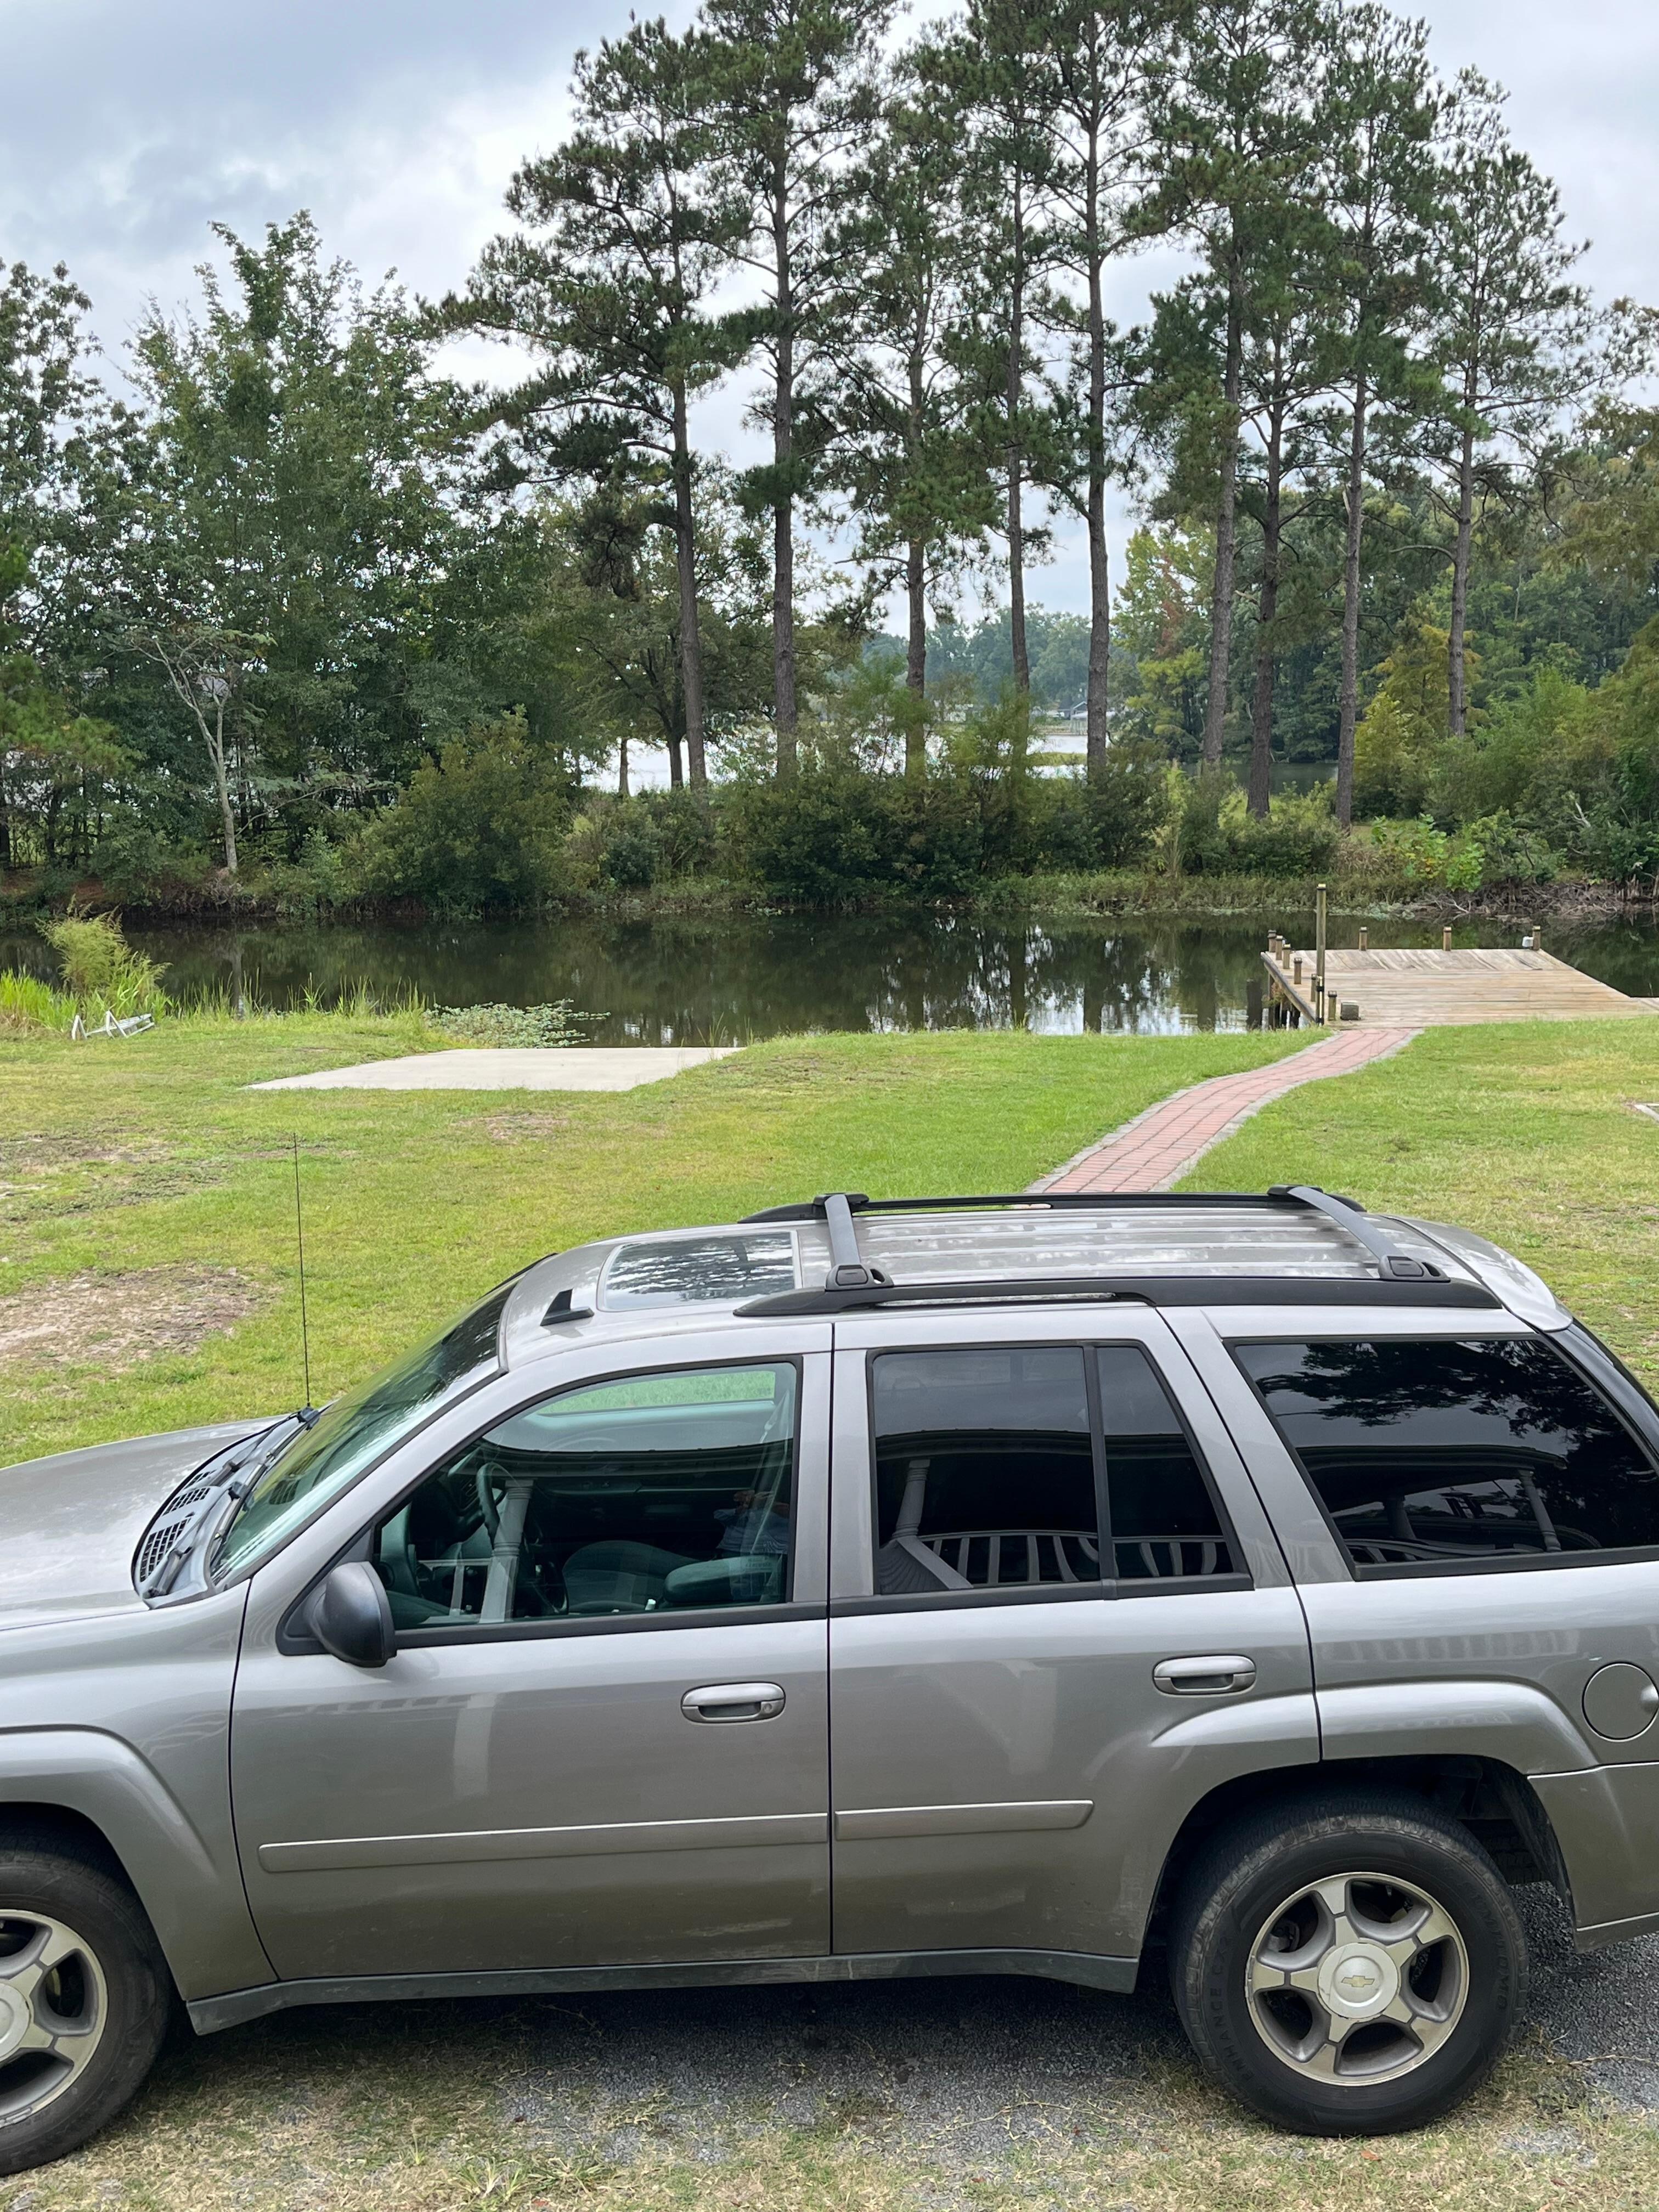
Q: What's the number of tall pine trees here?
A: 9